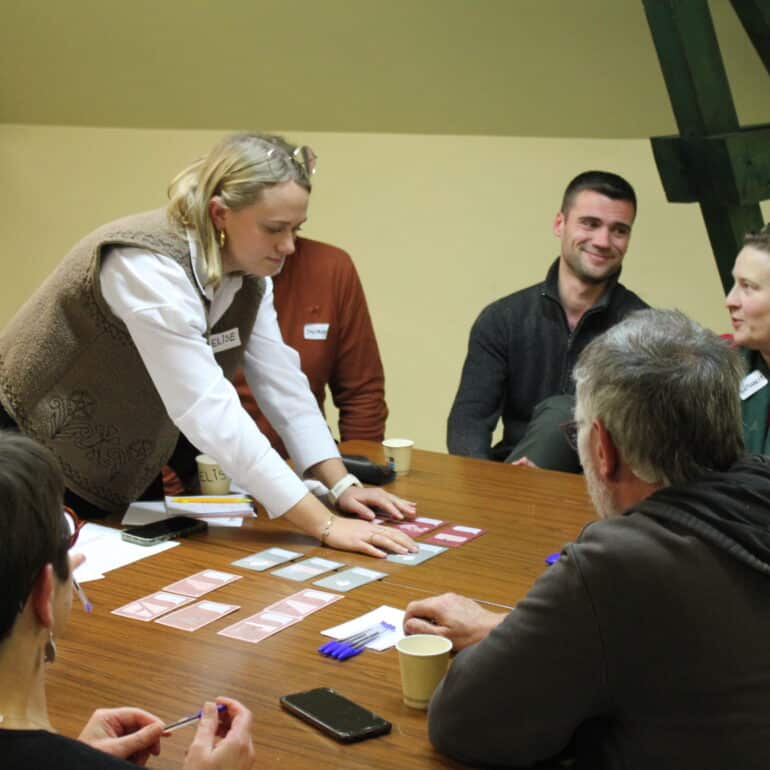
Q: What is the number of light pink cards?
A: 5